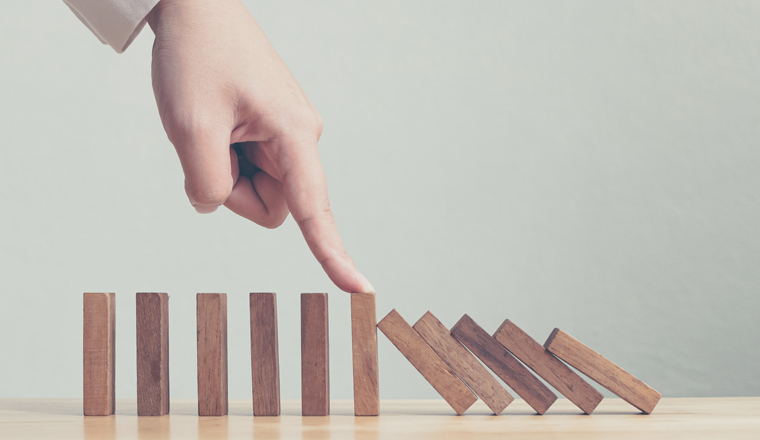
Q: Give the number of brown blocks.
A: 11